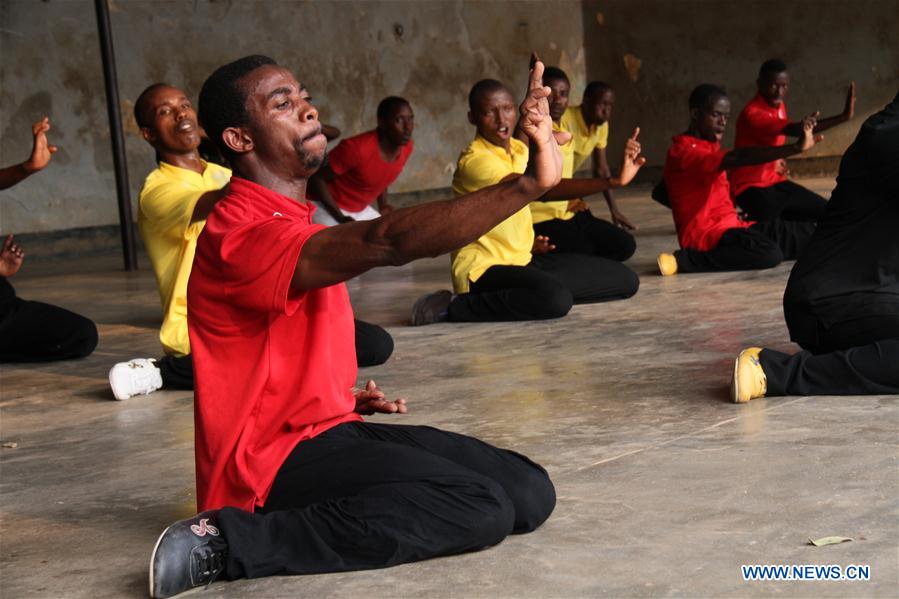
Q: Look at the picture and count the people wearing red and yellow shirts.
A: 8